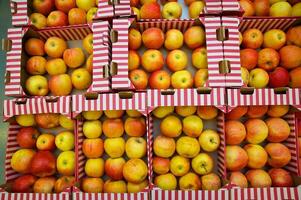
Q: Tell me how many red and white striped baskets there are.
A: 10